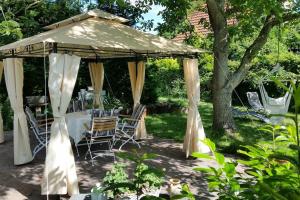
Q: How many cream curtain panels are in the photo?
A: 6